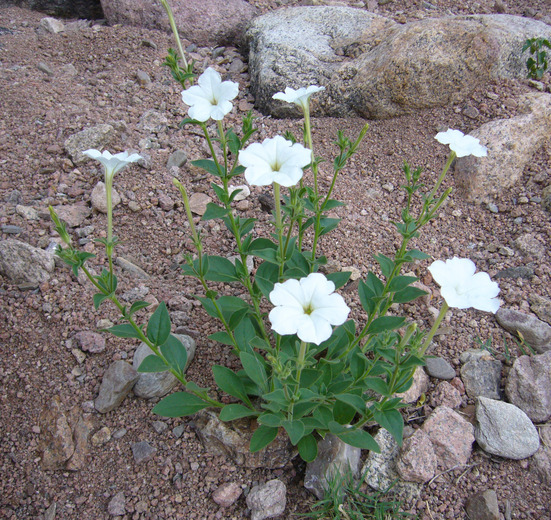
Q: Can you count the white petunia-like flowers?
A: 7